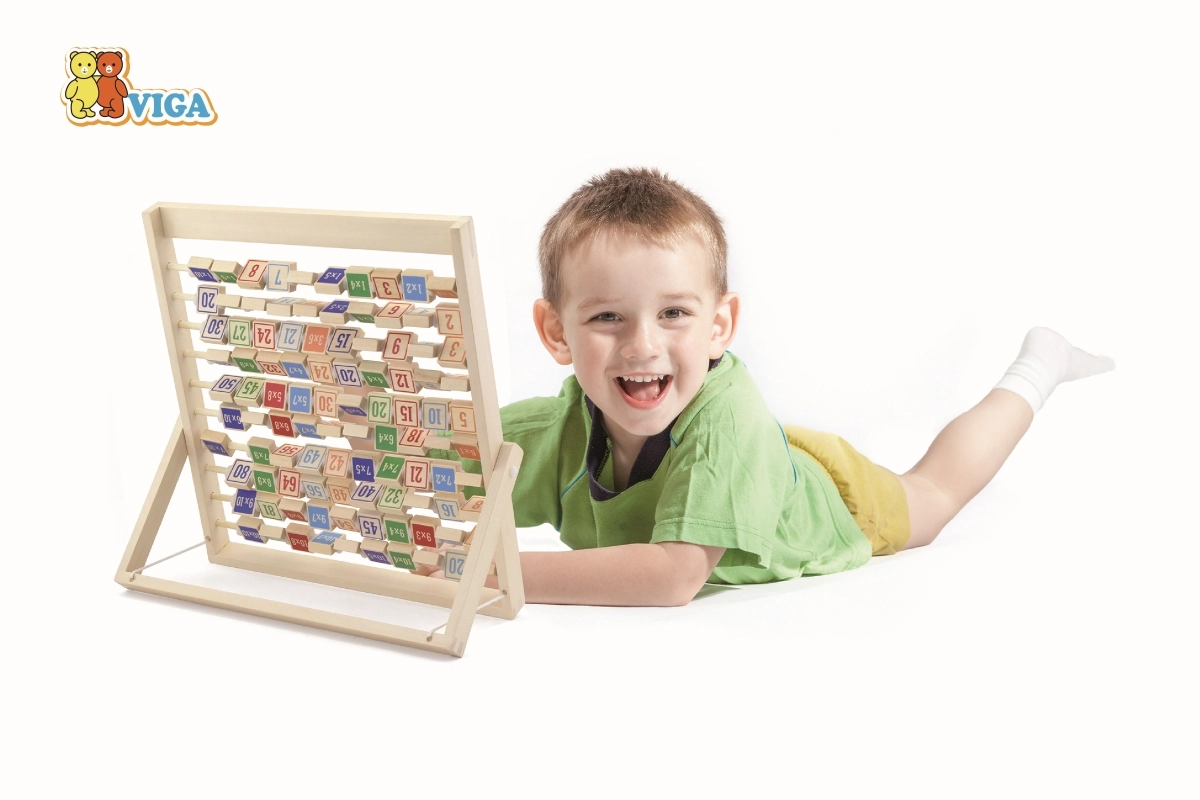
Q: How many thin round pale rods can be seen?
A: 10